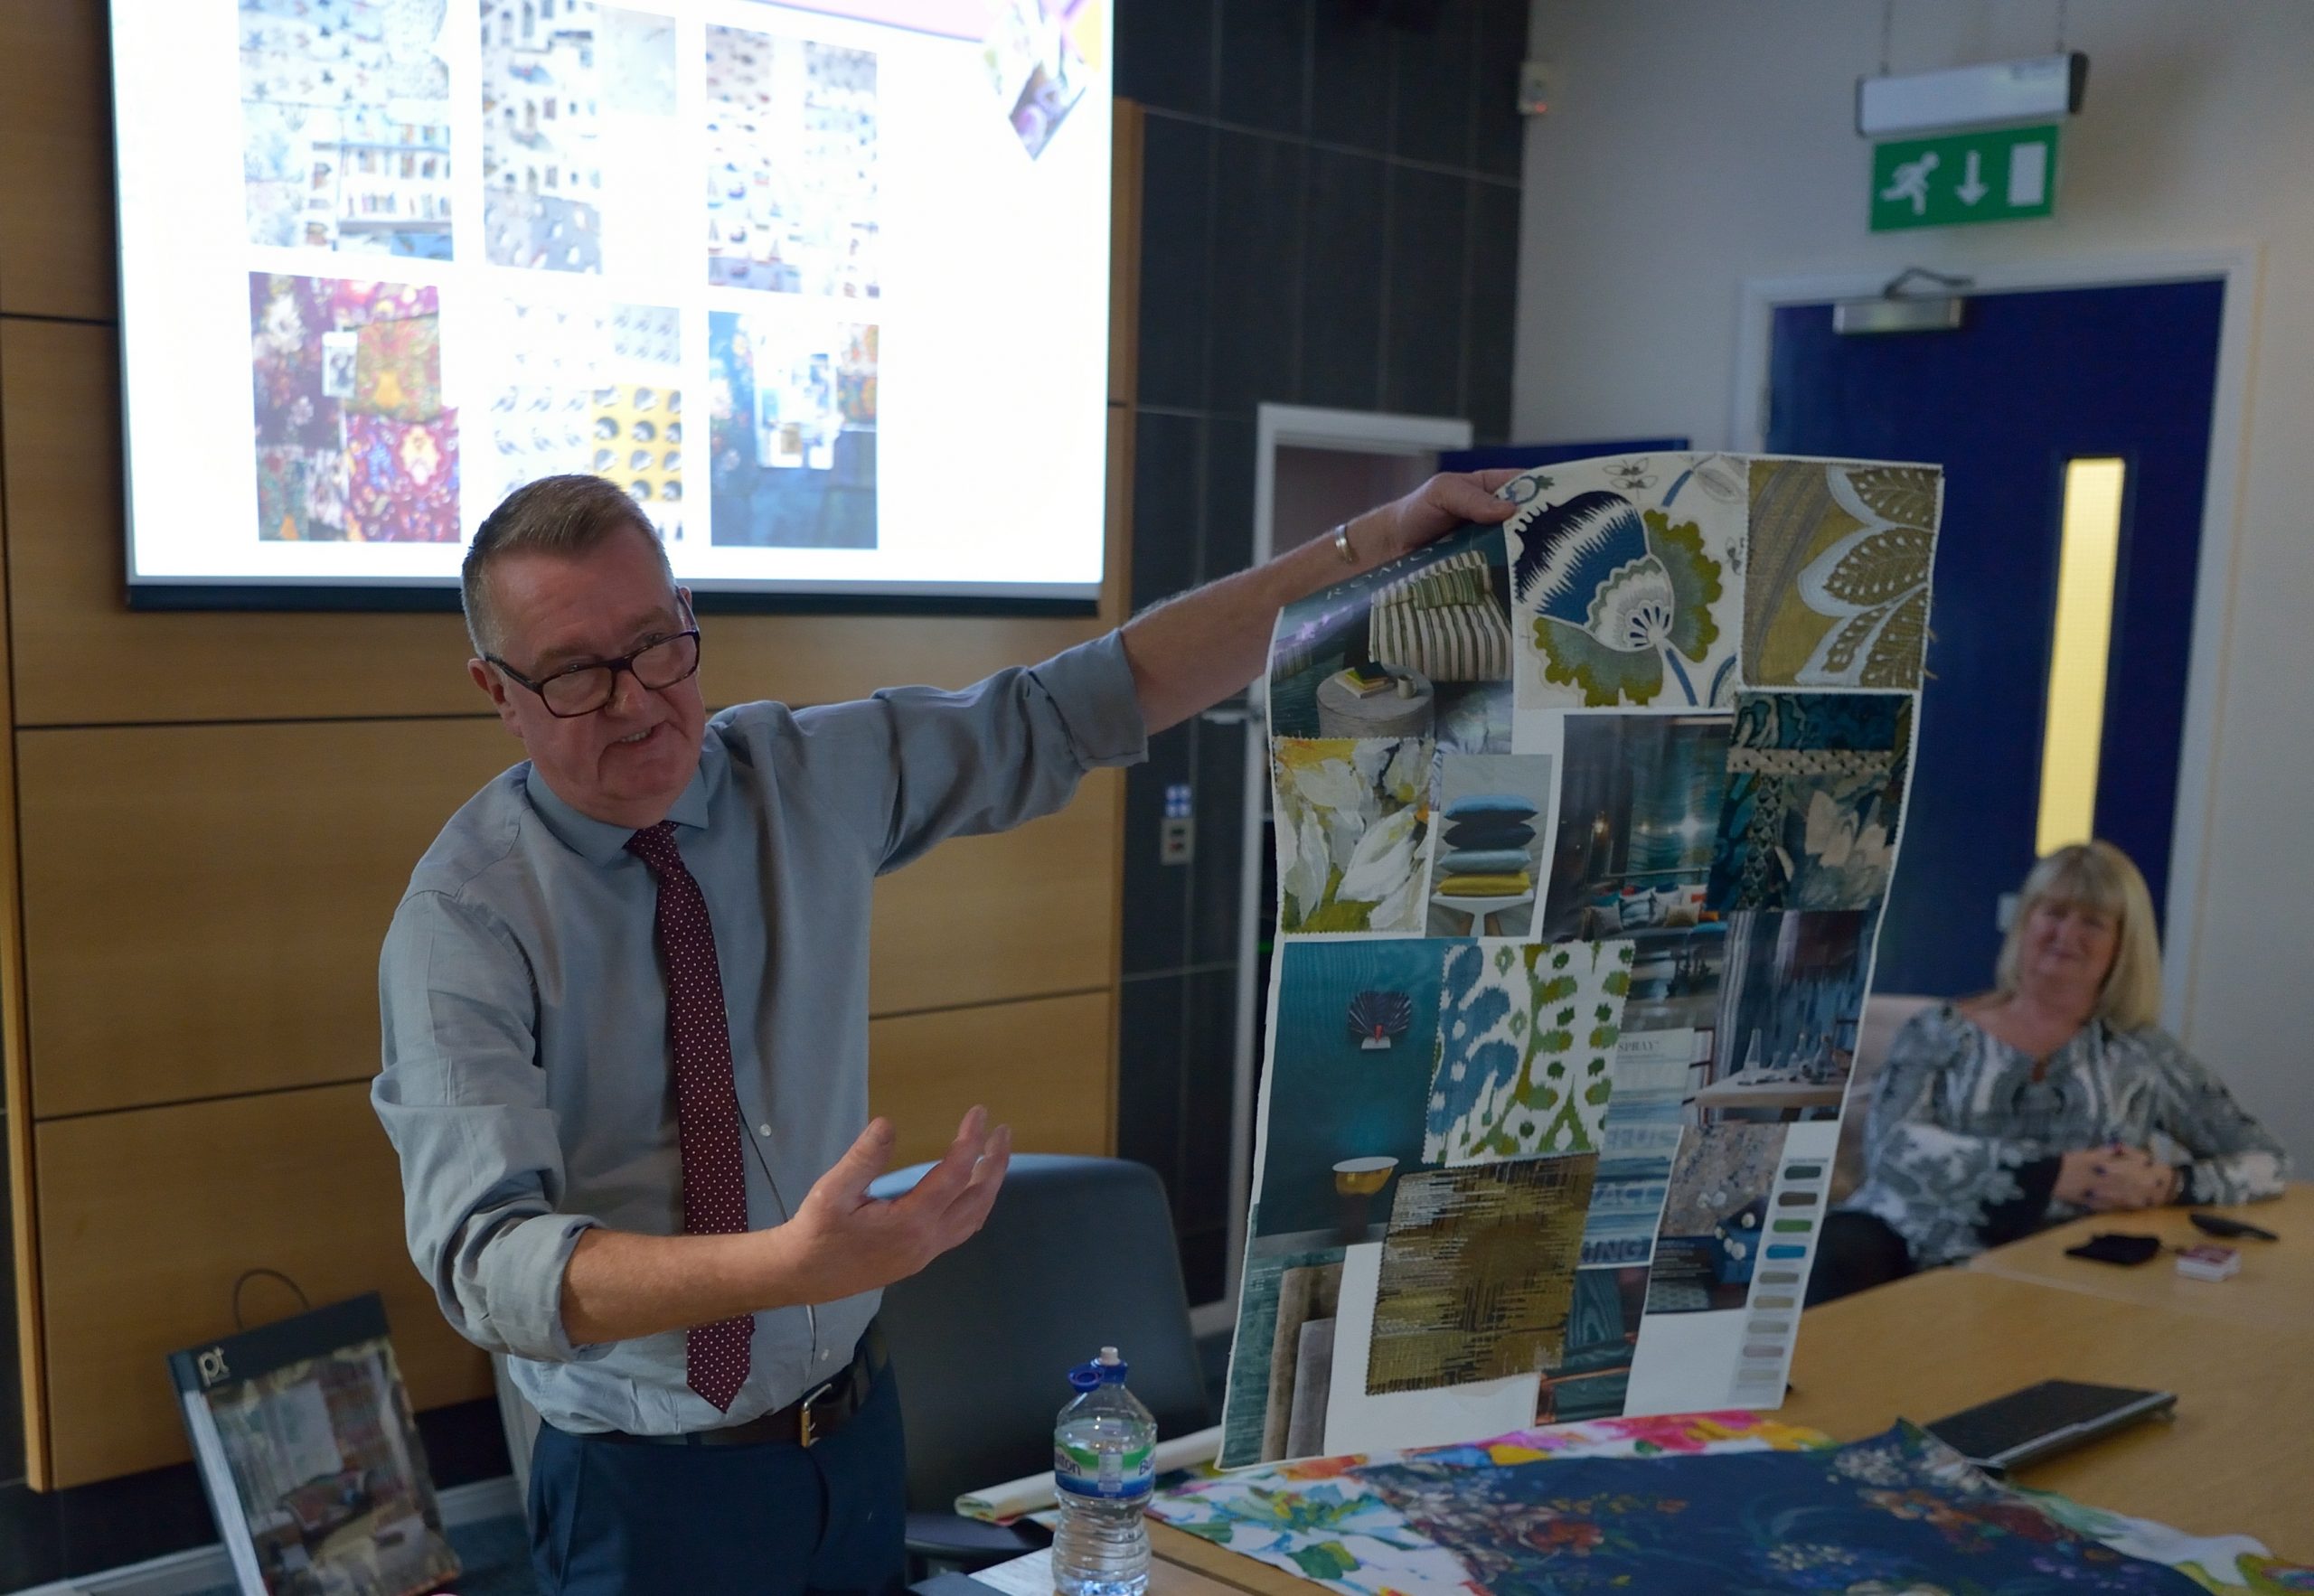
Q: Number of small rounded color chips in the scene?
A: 9